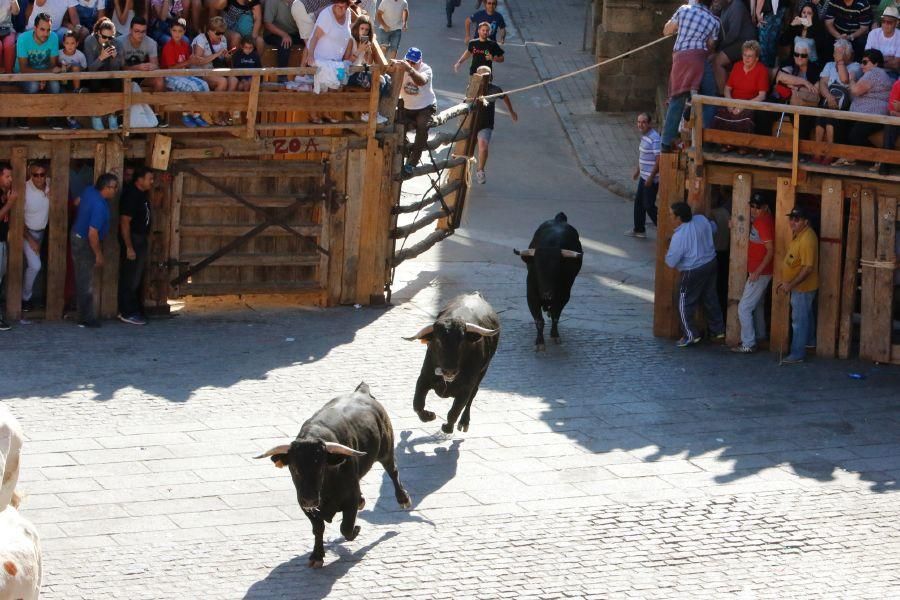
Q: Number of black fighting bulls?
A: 3